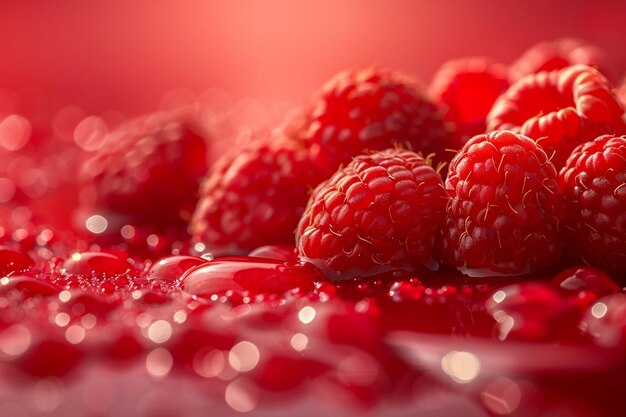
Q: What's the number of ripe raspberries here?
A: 9